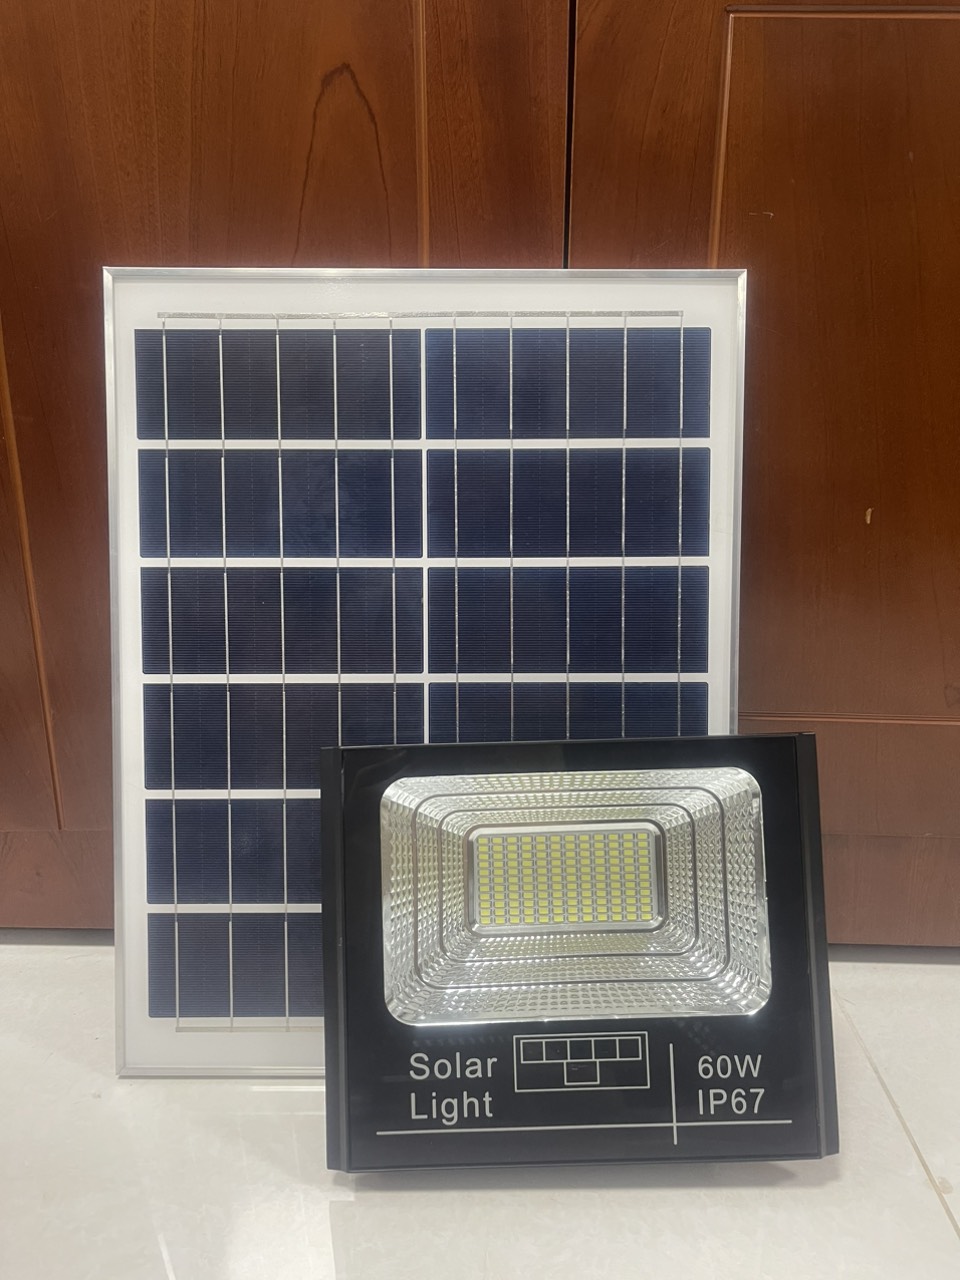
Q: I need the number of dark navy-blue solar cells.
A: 10